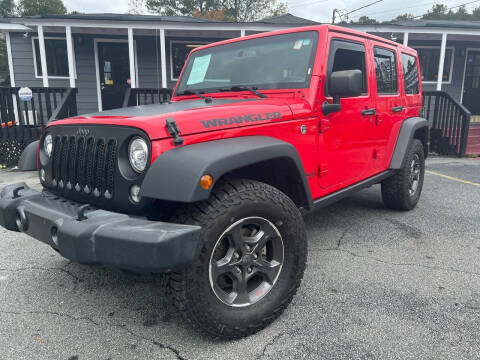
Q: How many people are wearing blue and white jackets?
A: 0